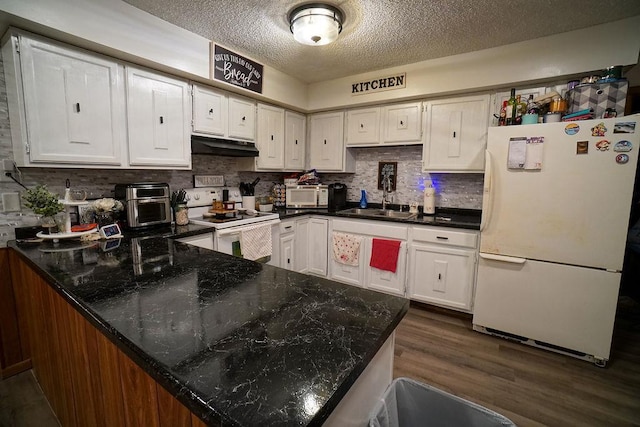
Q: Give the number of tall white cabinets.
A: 6